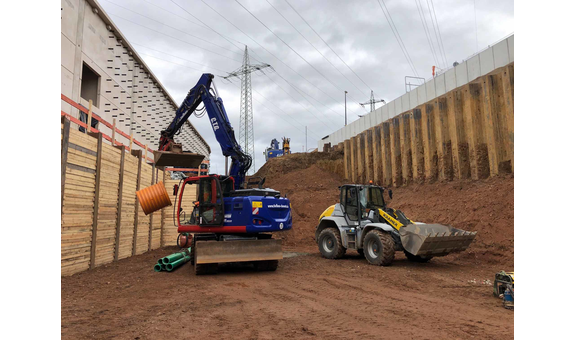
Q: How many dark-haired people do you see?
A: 0